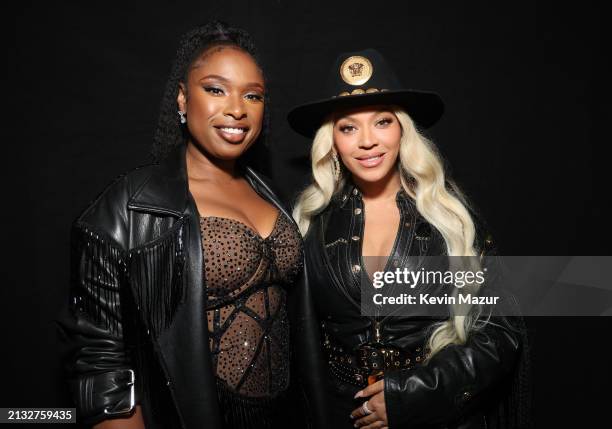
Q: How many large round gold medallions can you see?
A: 1